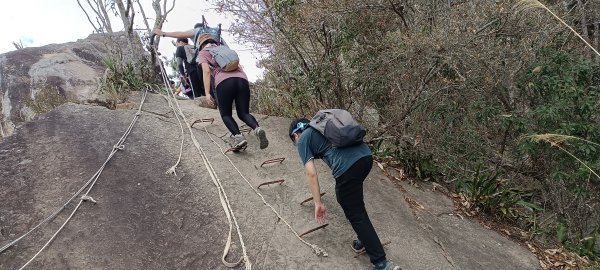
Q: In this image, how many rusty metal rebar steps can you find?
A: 8